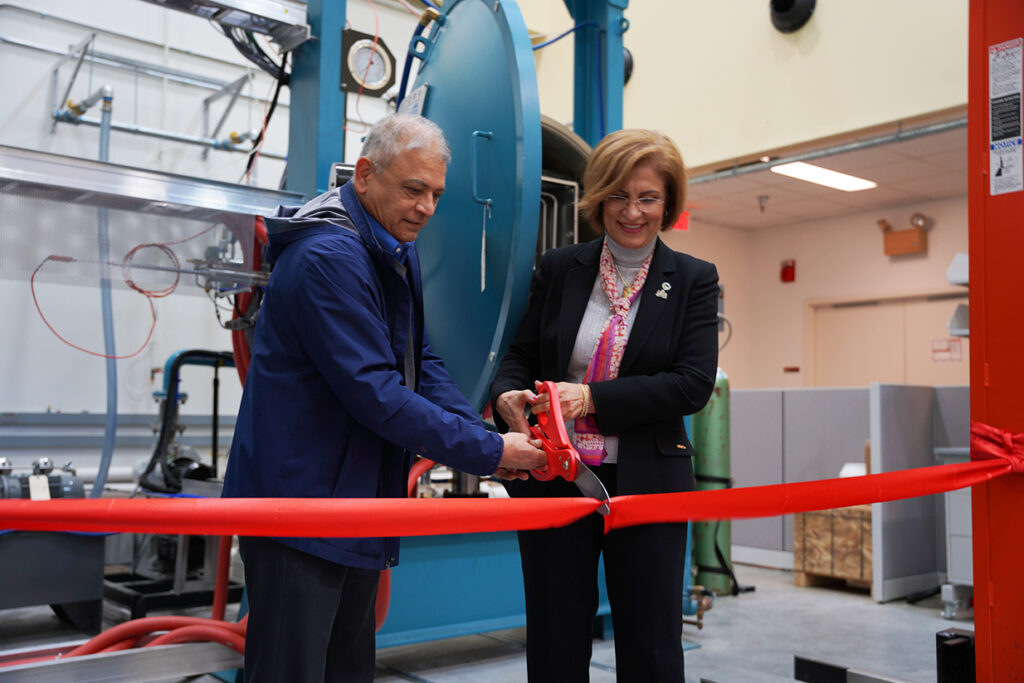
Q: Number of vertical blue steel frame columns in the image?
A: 2